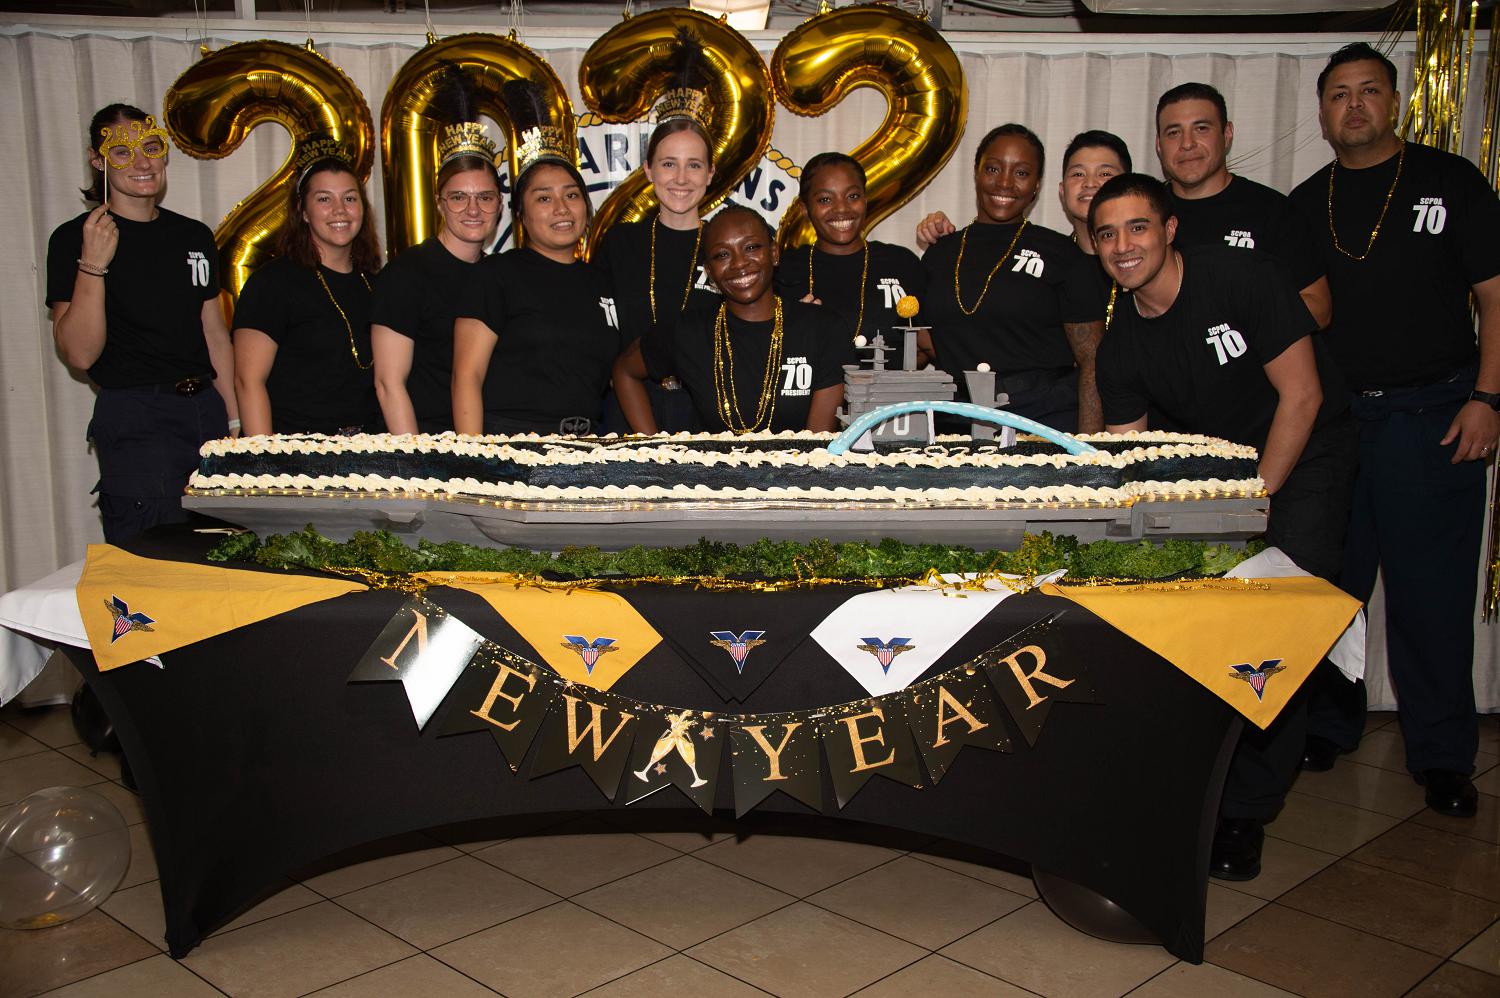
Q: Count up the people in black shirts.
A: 12